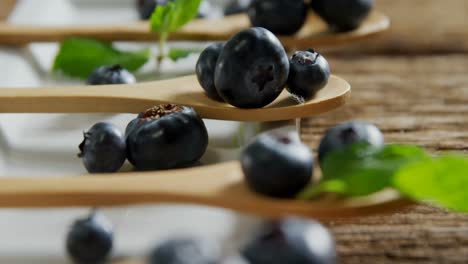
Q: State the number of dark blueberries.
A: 15